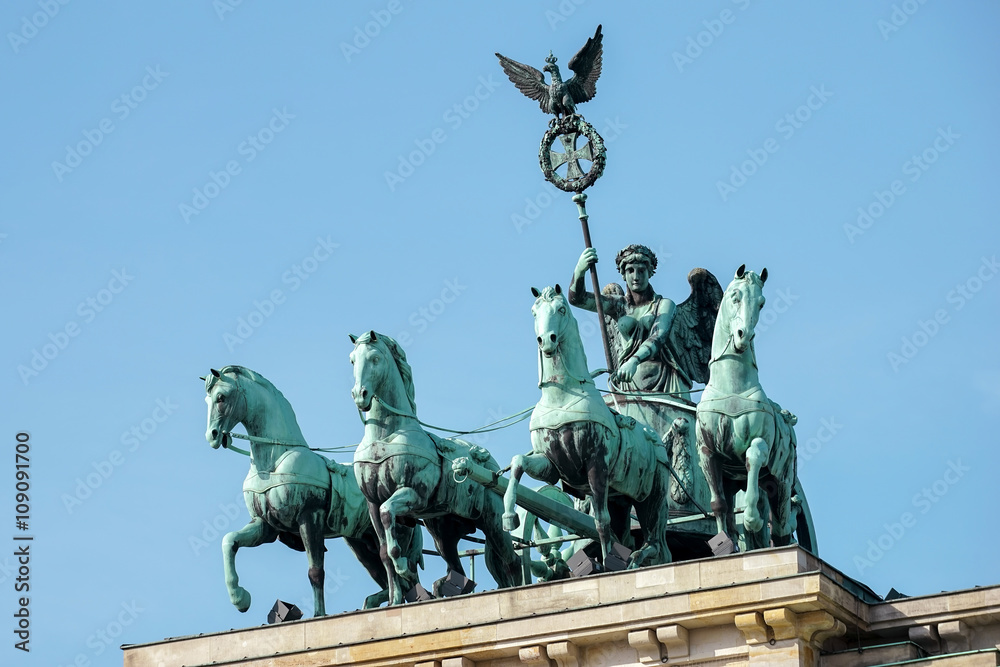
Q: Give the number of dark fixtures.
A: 6